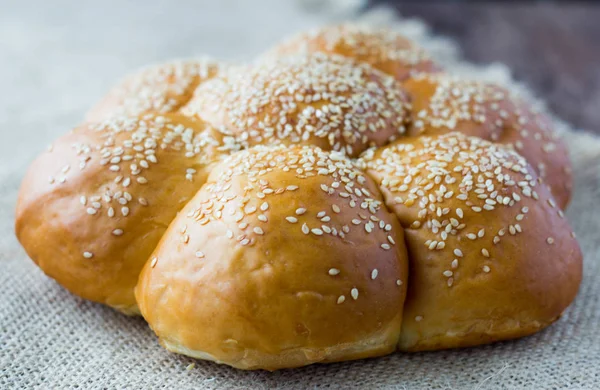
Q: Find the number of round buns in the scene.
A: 7